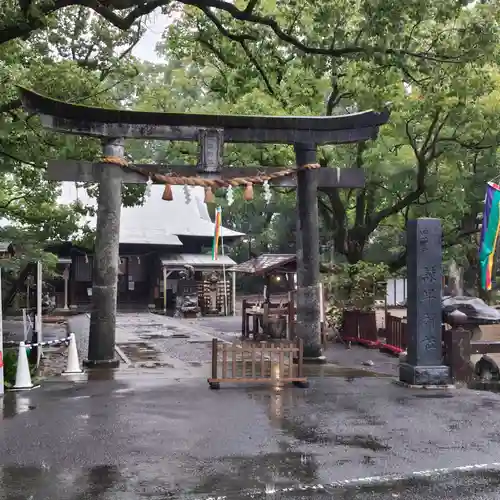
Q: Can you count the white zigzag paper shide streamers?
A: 4